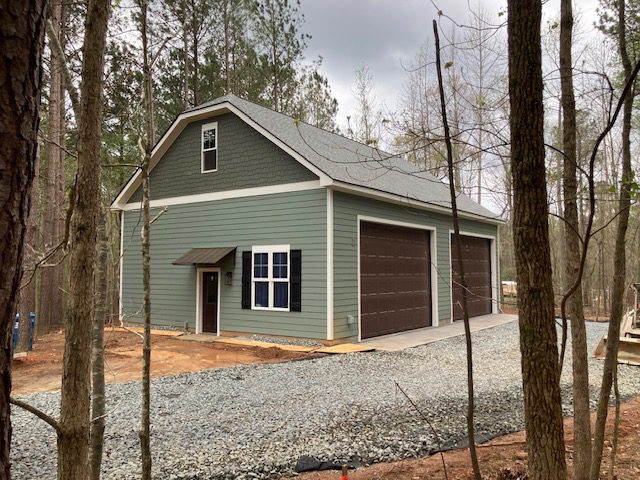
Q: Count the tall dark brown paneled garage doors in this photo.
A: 2